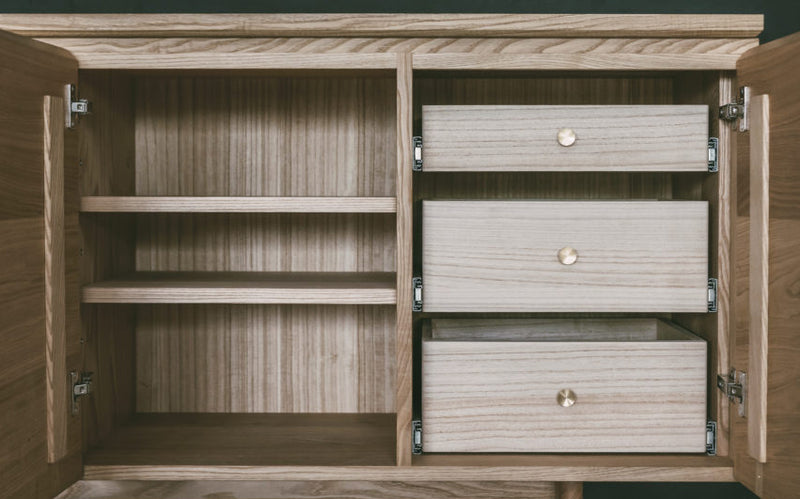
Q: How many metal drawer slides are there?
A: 6